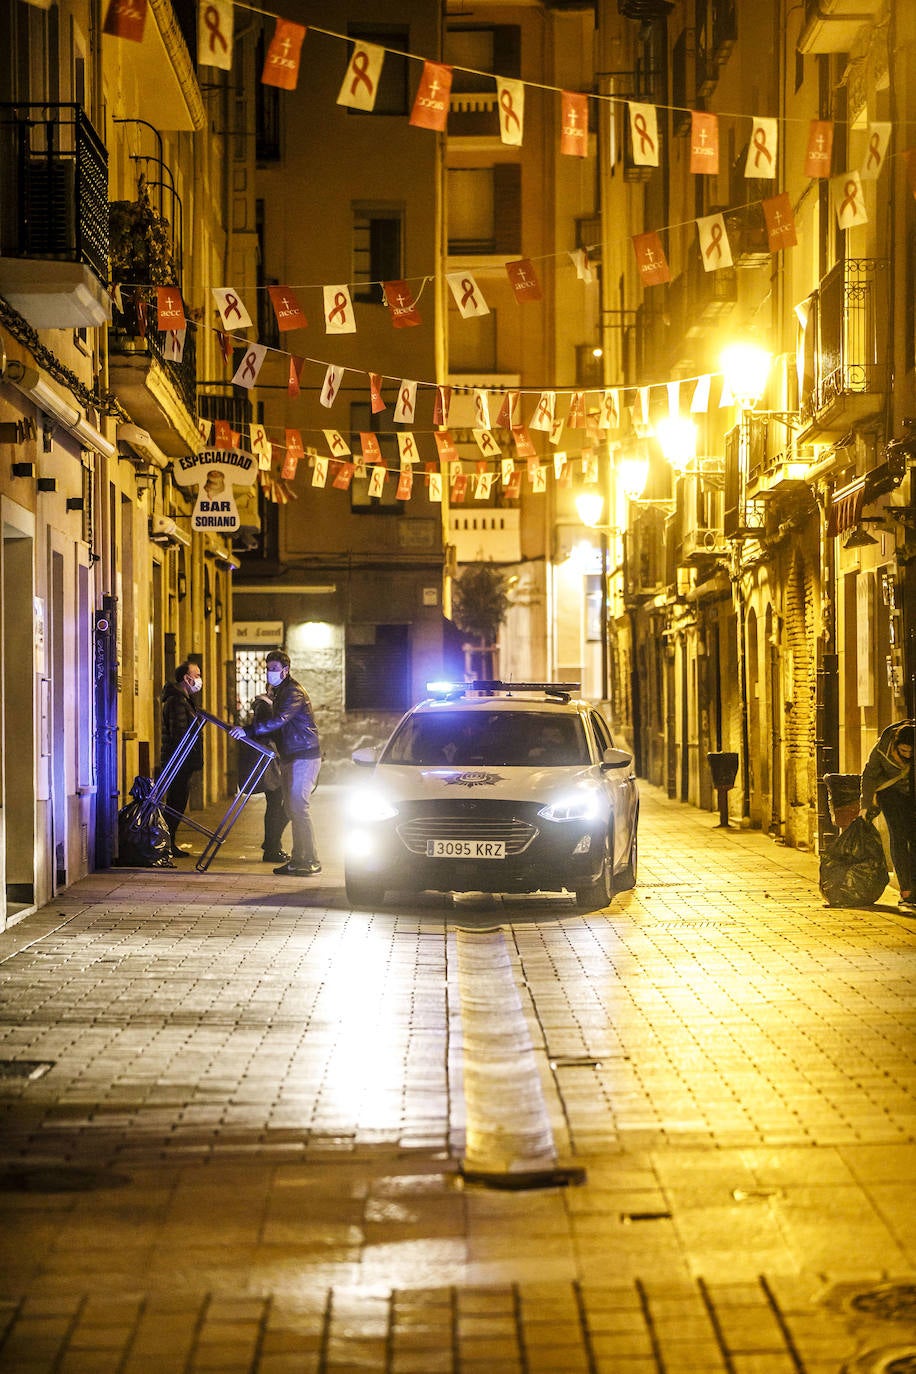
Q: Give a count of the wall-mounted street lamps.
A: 4